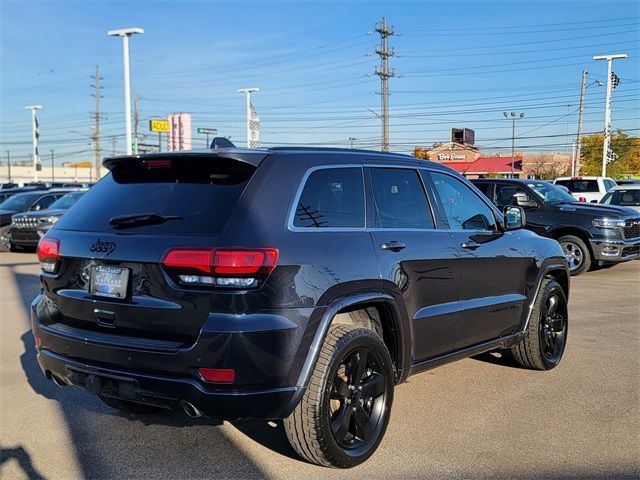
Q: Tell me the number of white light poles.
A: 4